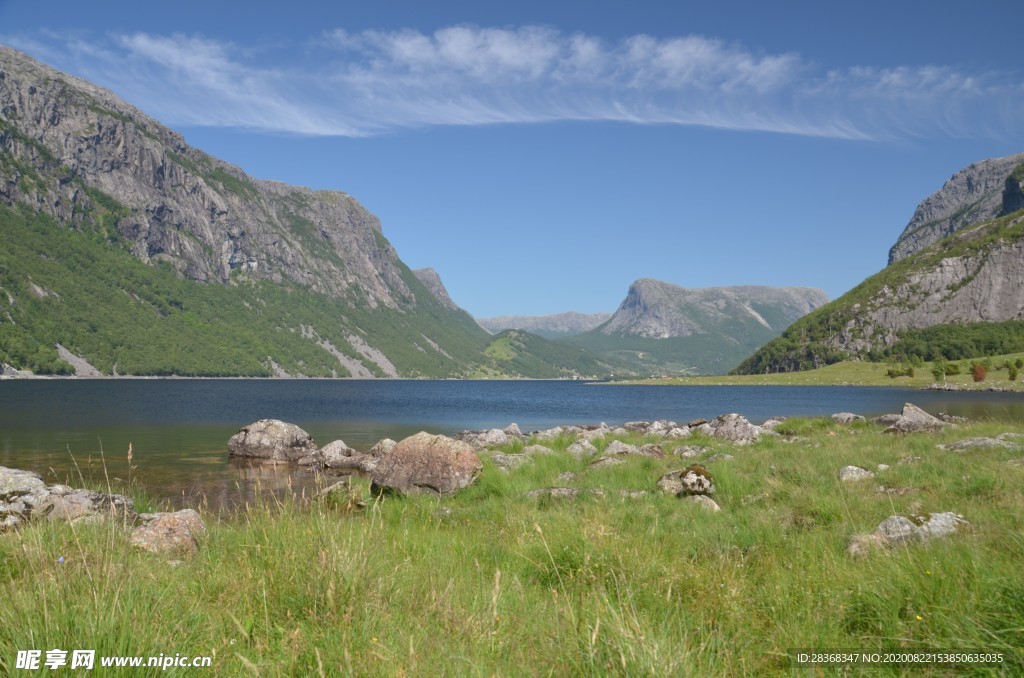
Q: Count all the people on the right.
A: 0